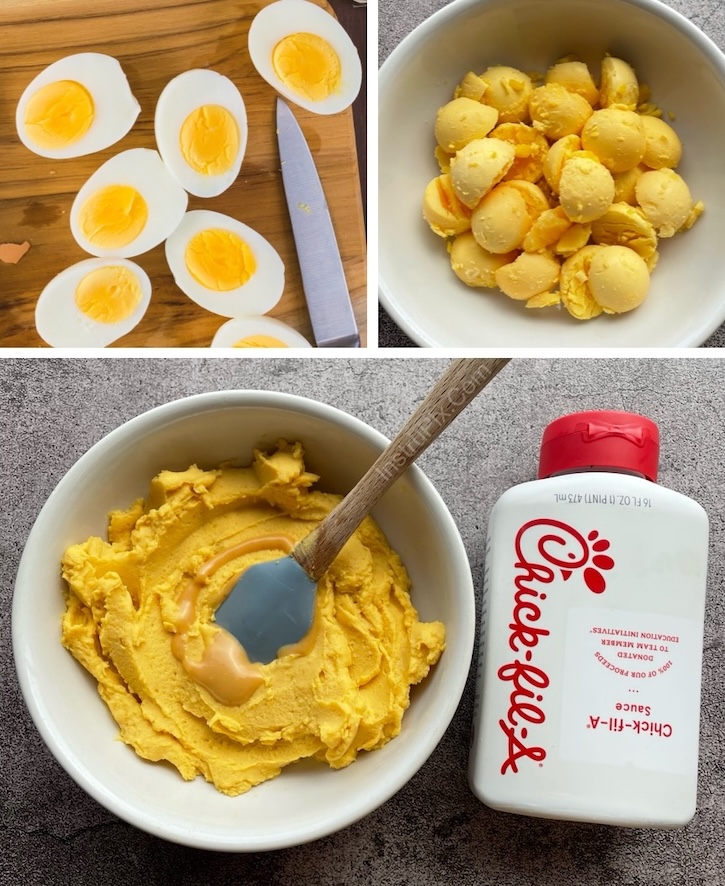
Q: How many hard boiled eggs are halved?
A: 7